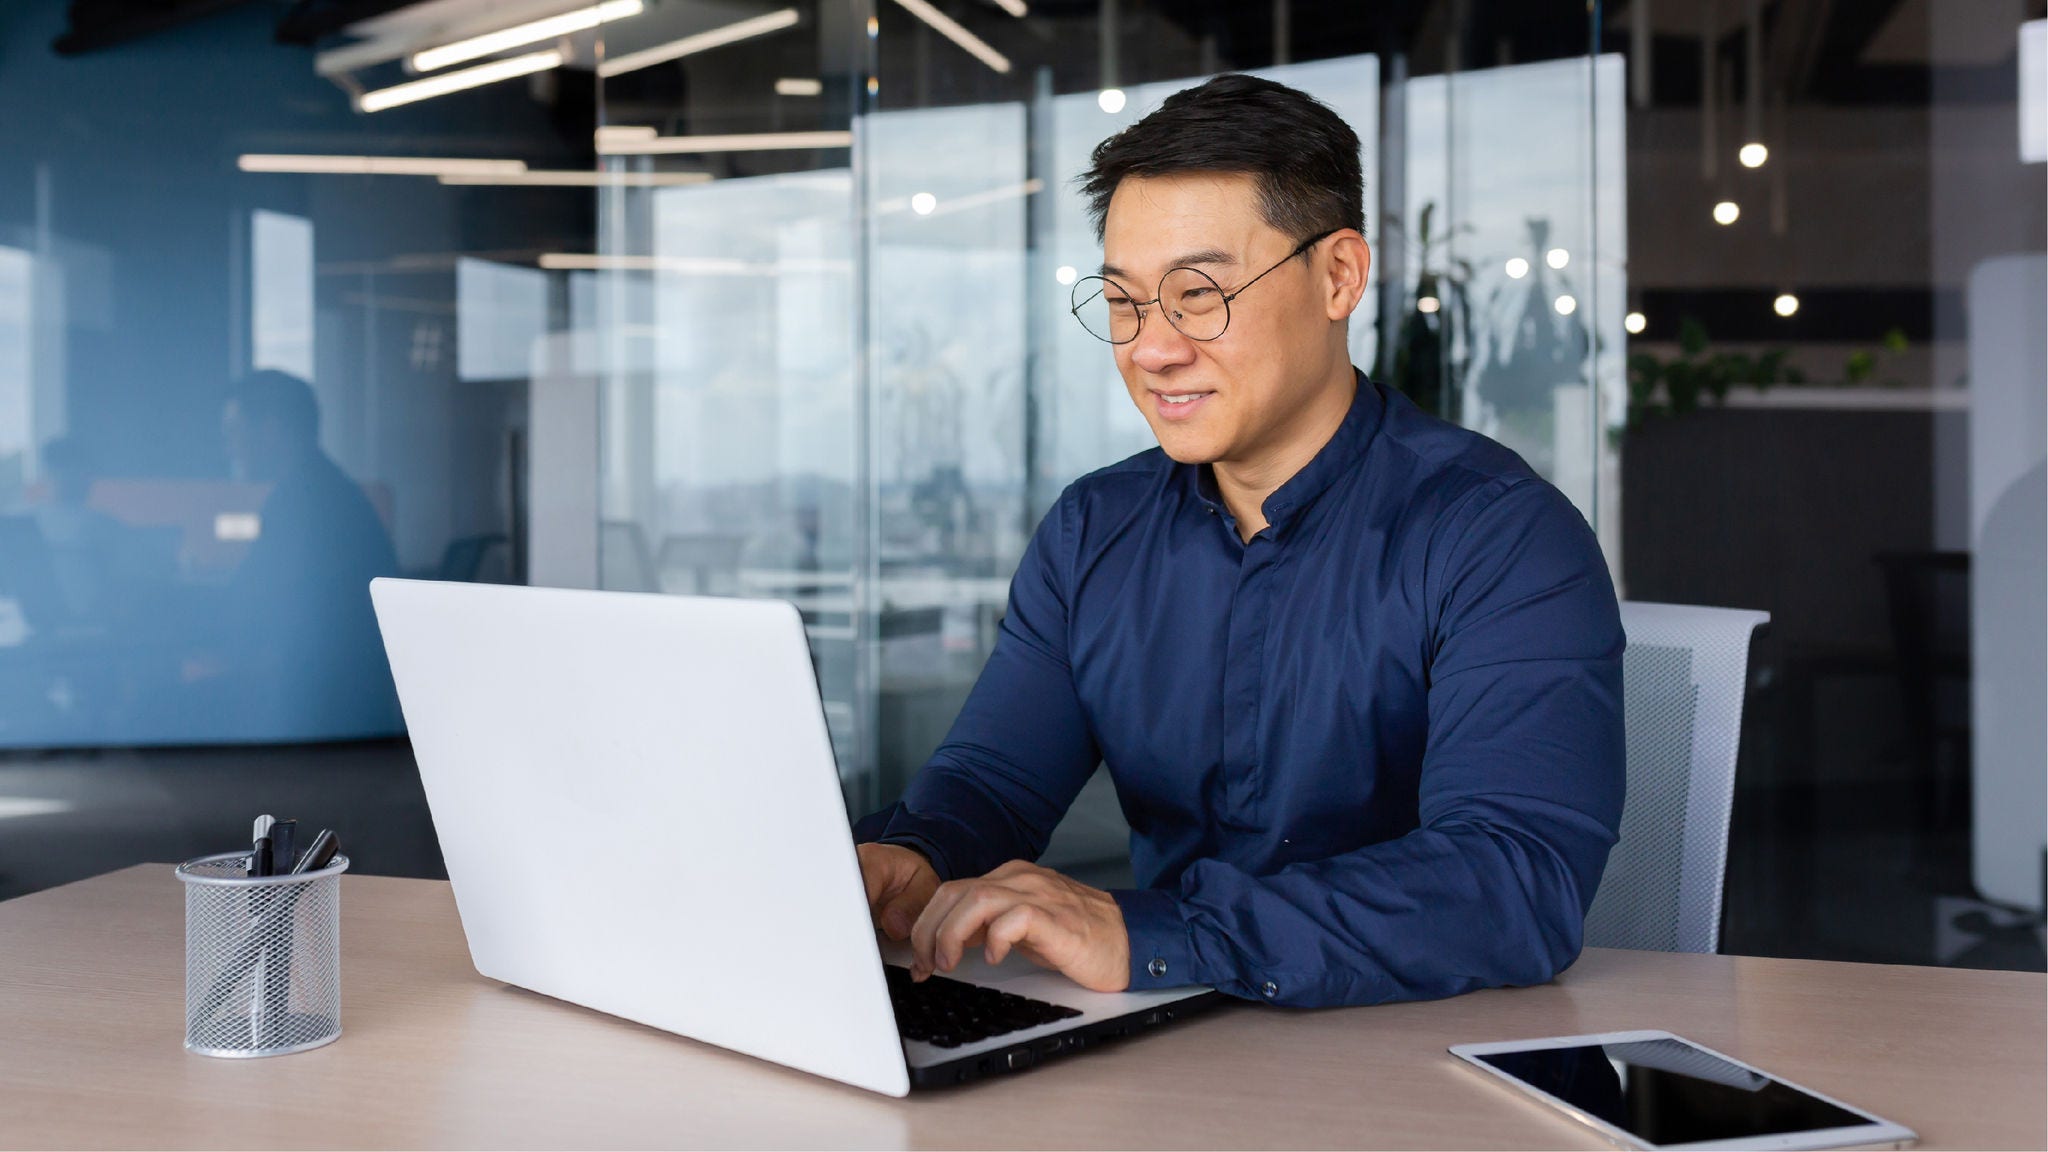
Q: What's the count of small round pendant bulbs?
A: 11